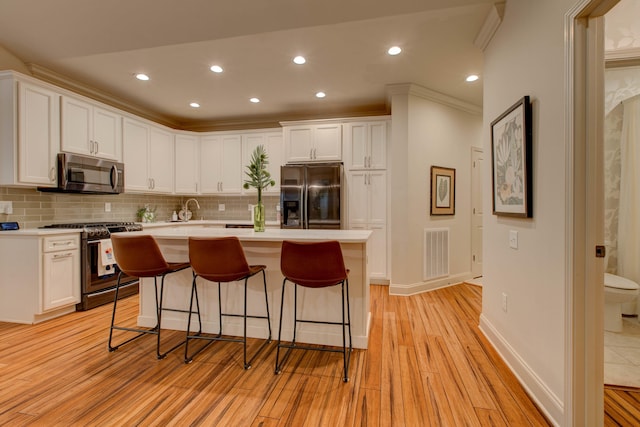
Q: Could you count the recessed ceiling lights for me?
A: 8